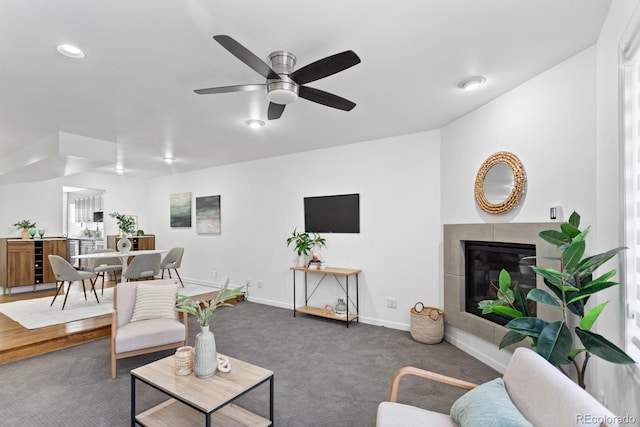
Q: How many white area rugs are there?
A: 1